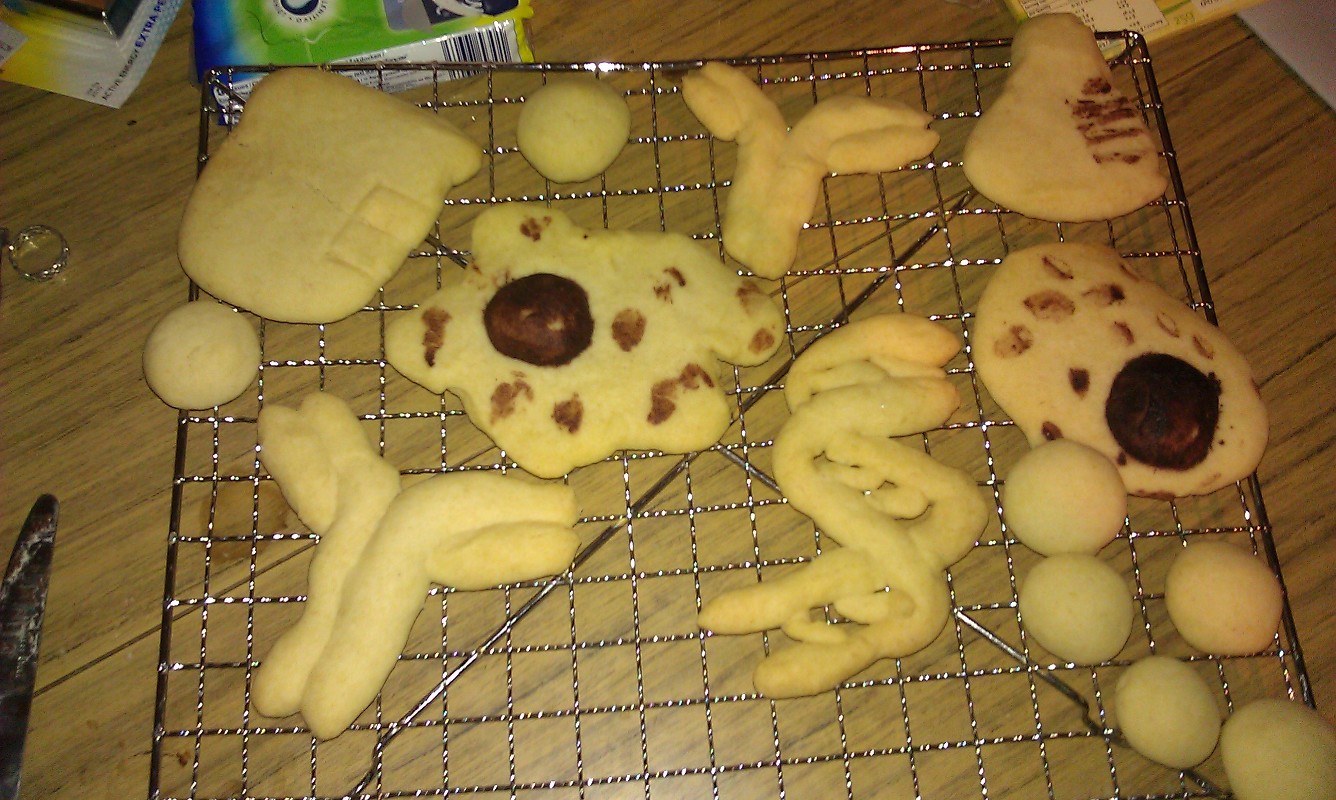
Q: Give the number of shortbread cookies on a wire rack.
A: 14